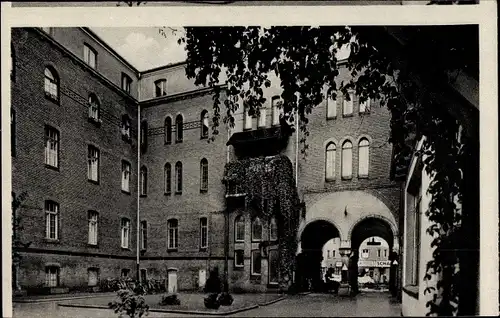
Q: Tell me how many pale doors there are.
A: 2